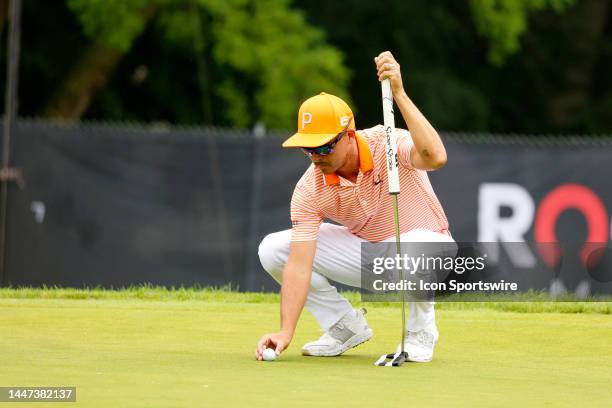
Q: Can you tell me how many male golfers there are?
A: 1